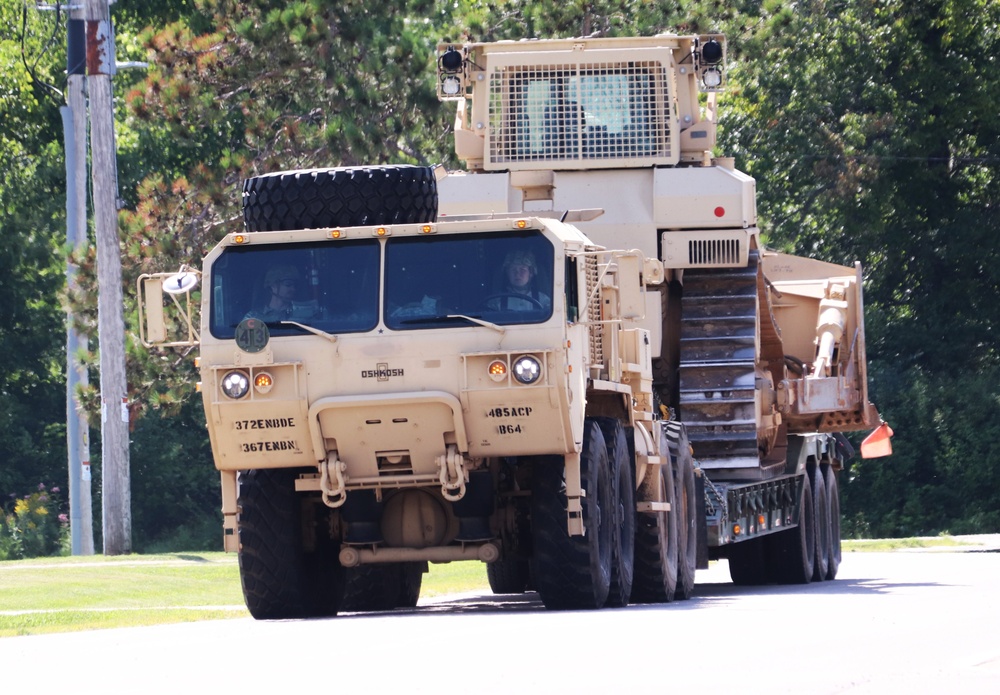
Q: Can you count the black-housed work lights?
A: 4